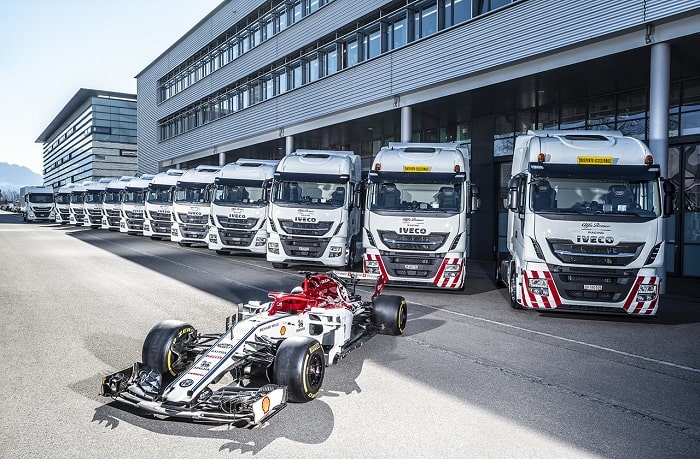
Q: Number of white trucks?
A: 12